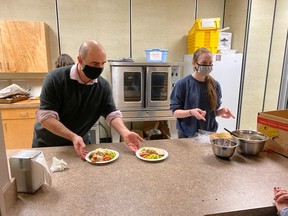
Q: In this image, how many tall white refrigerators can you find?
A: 1